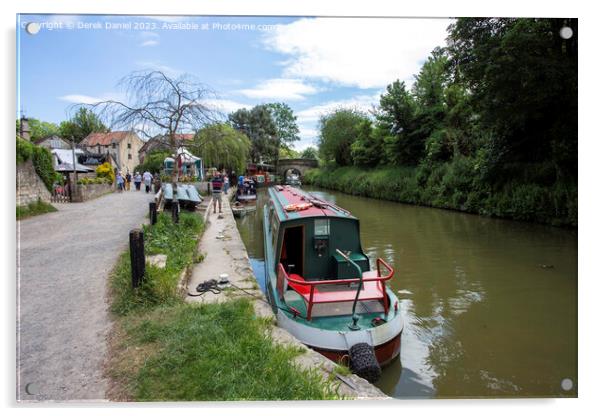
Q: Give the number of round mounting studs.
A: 4